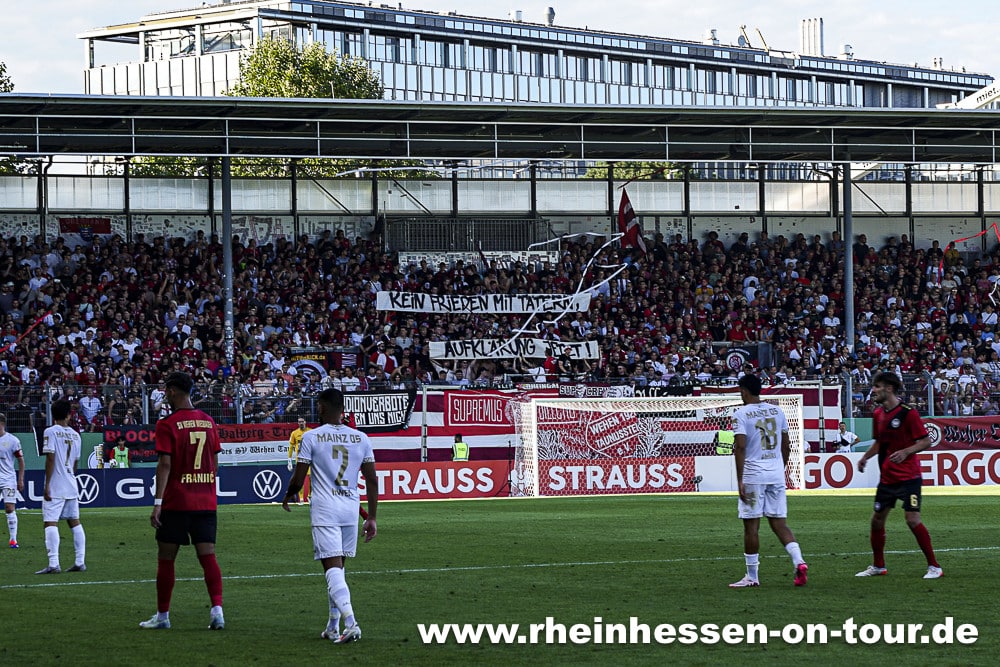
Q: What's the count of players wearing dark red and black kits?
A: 2